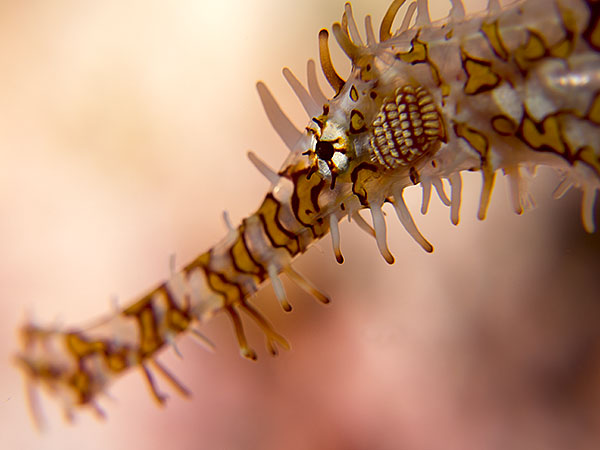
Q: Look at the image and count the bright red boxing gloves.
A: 0